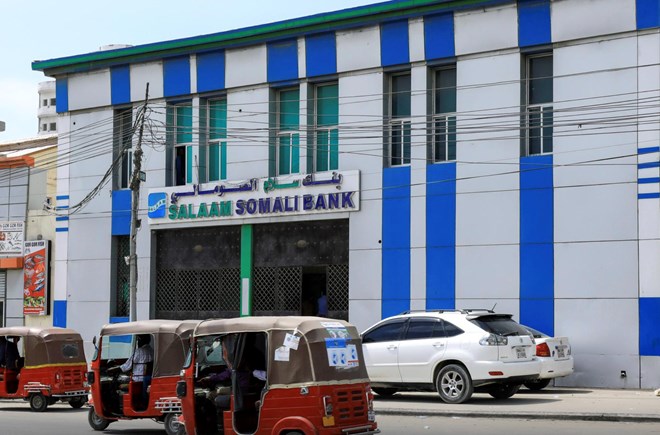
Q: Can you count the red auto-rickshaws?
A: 3